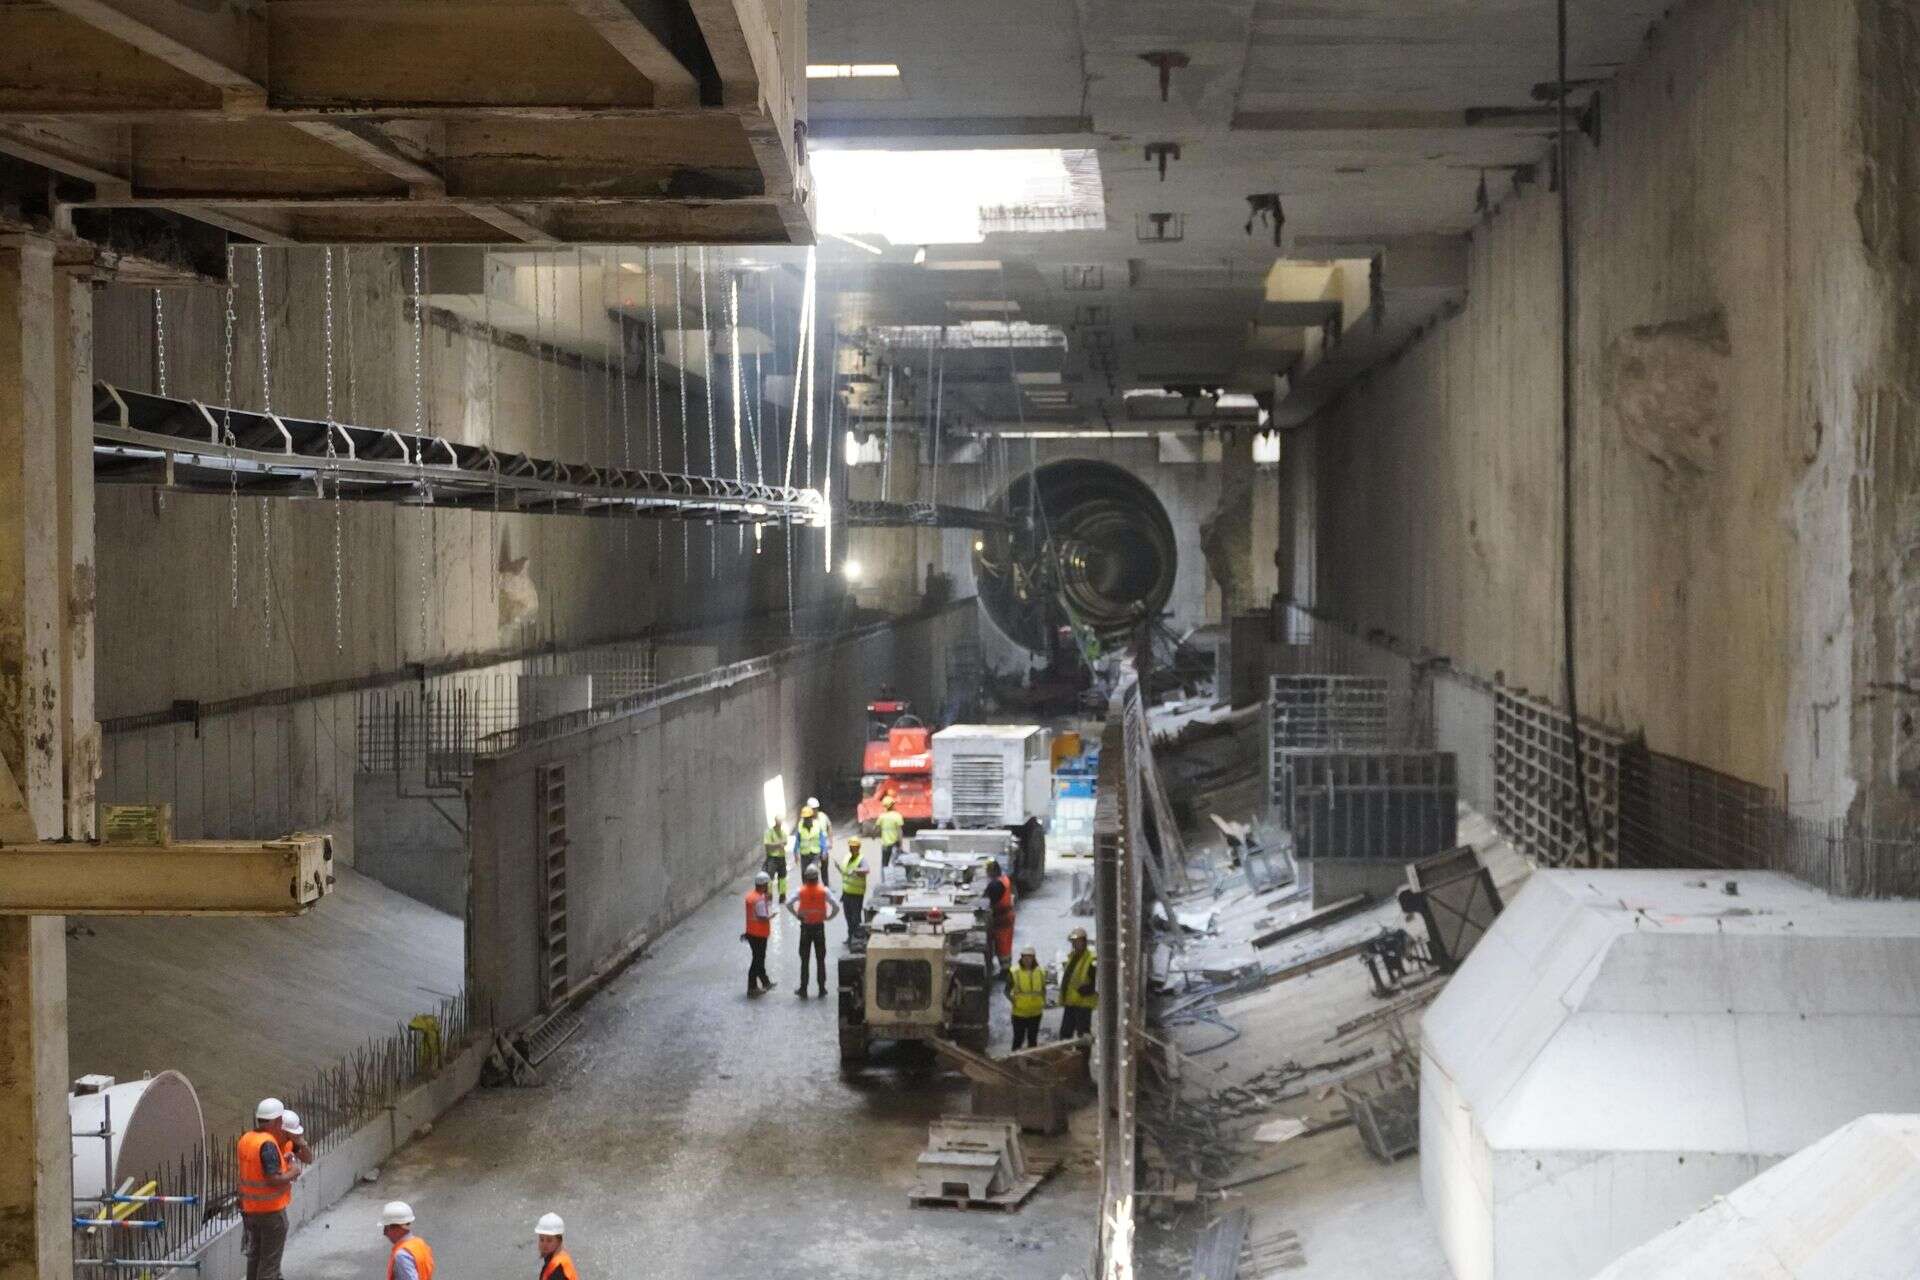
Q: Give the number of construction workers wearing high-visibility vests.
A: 14